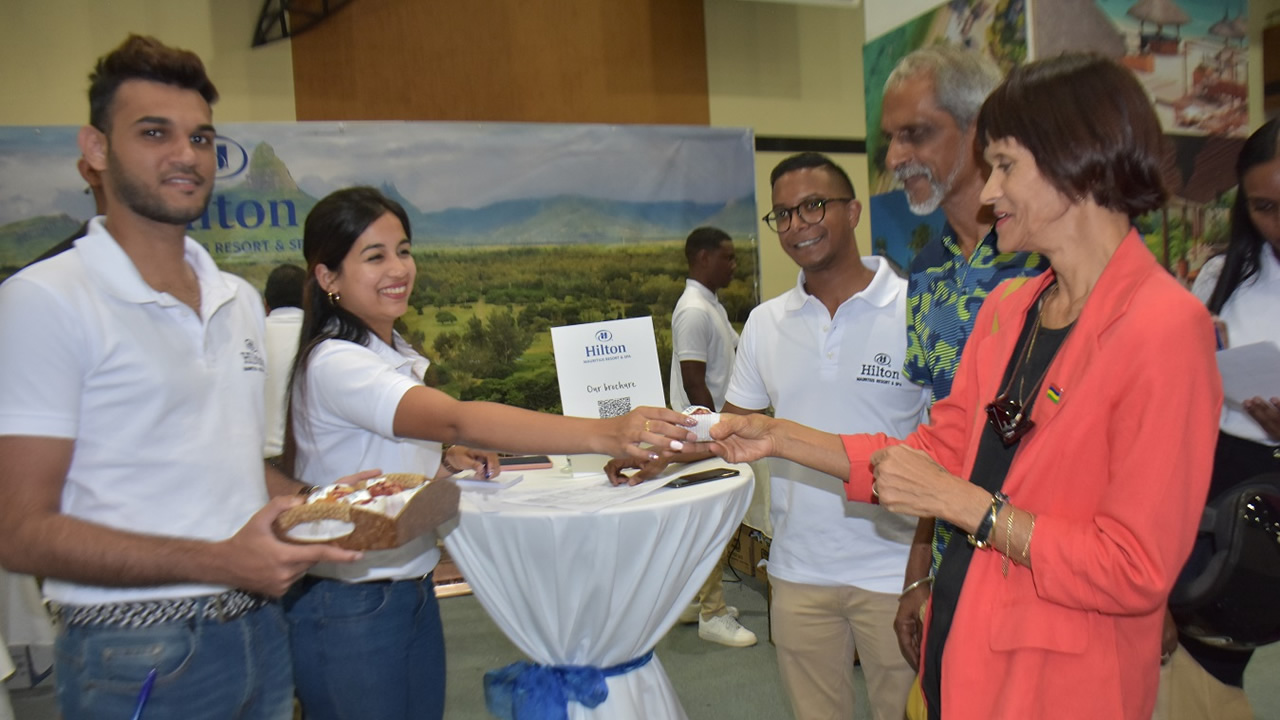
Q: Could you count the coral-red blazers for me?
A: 1